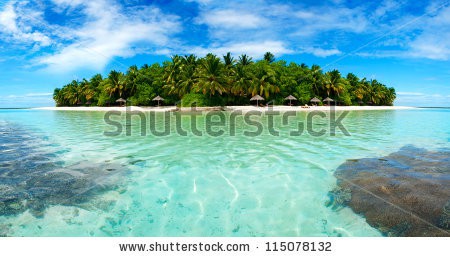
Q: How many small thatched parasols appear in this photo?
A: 6